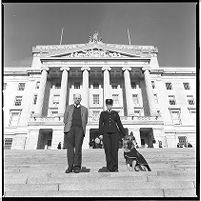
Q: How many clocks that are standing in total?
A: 0